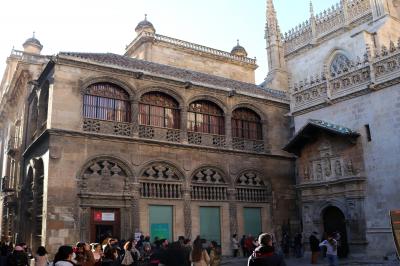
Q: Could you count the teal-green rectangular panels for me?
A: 3